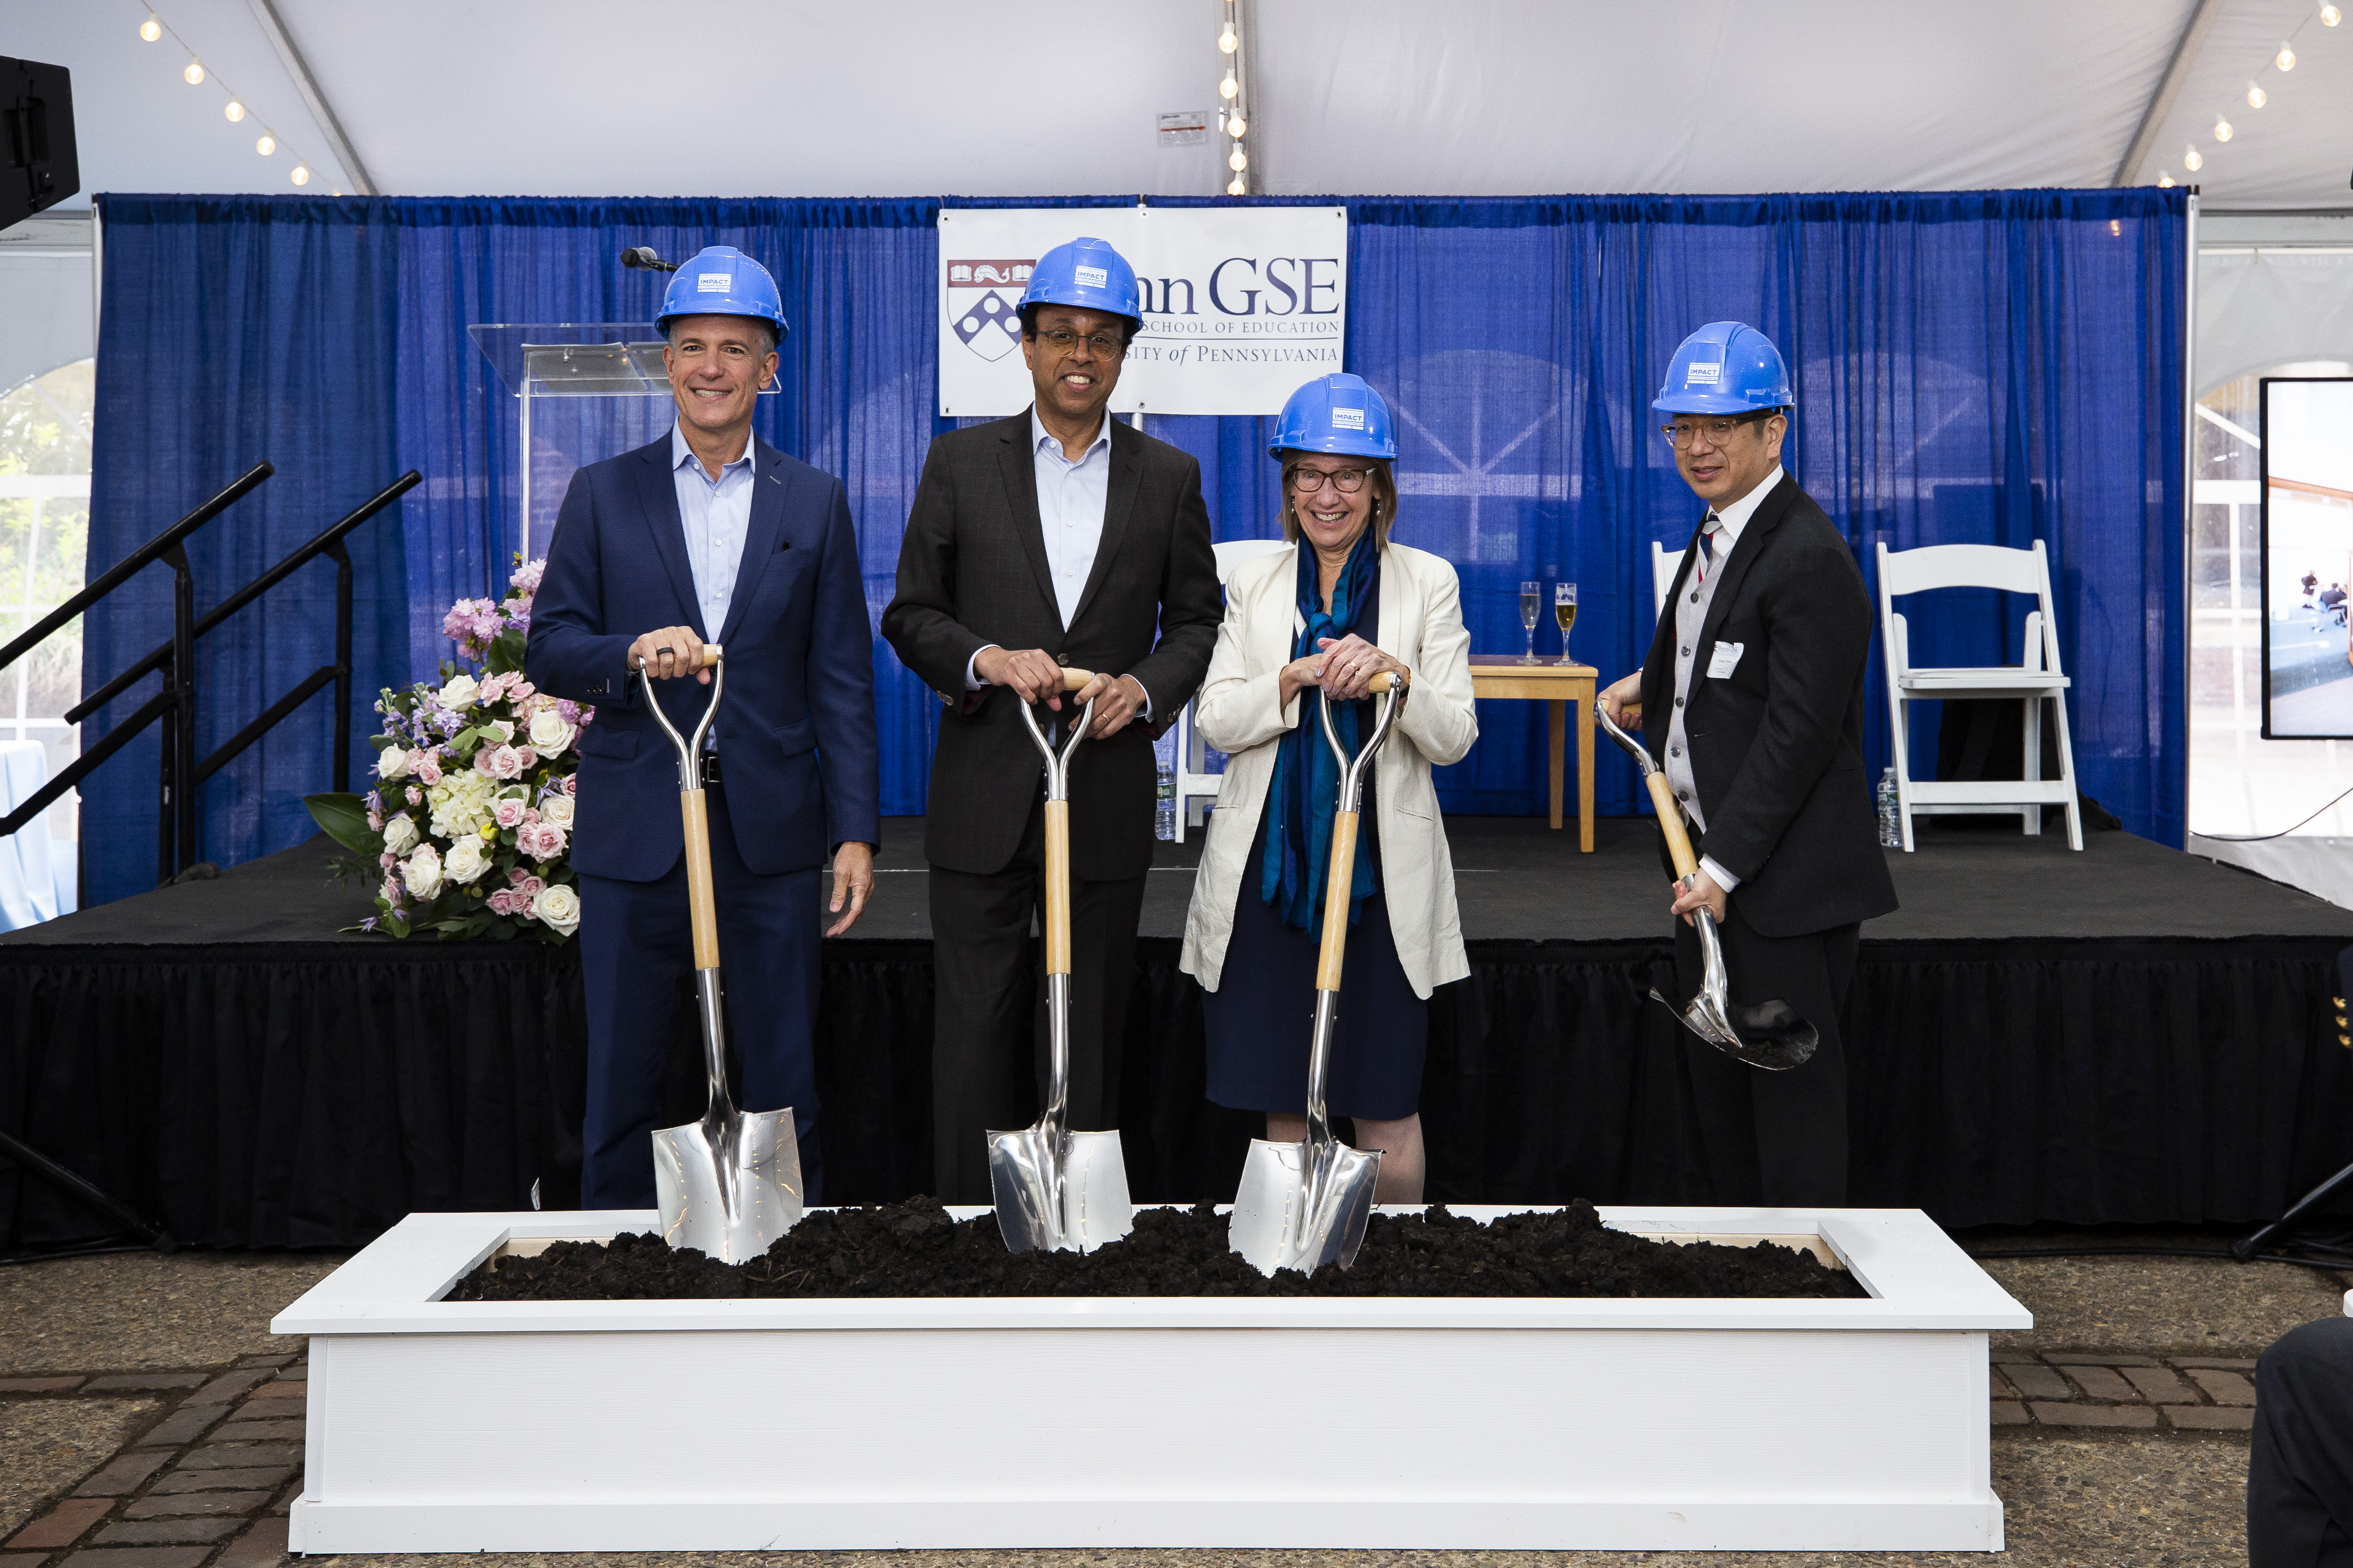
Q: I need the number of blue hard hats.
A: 4